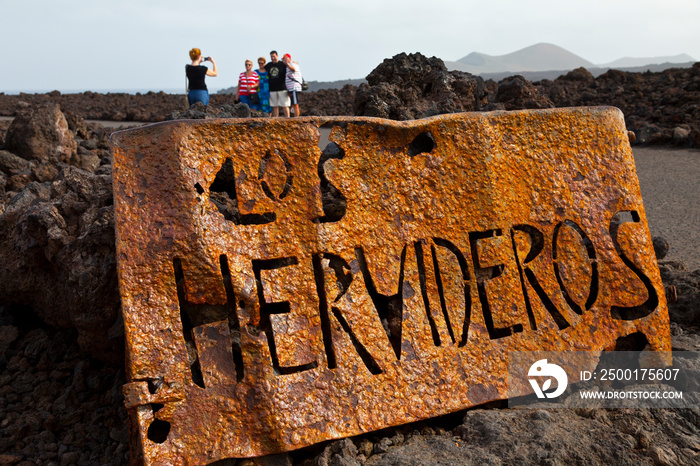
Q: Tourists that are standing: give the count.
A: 5